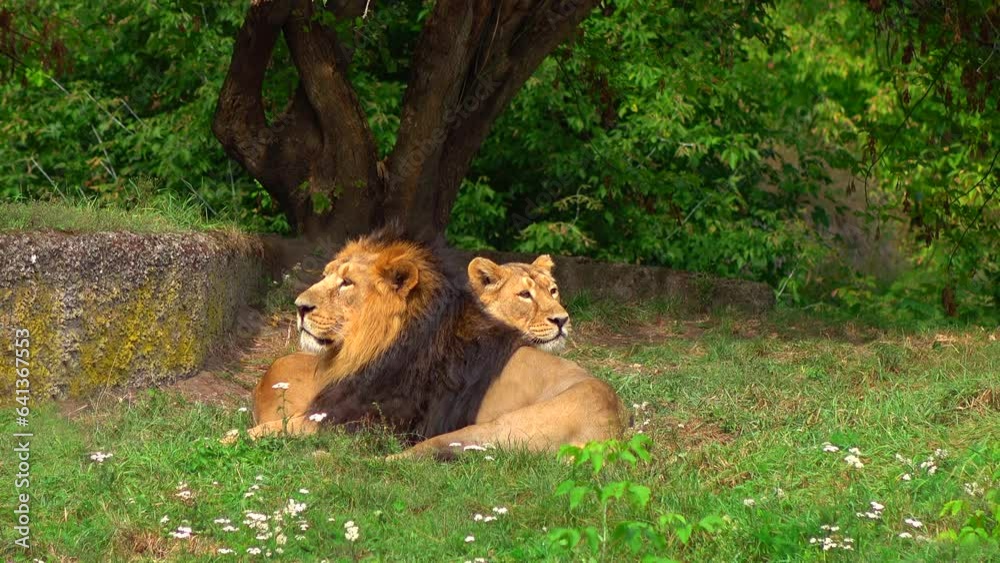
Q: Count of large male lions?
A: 1